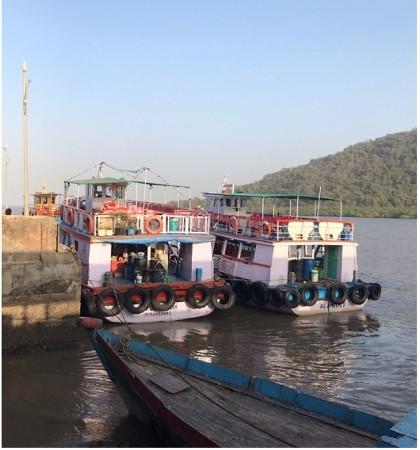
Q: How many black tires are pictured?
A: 14